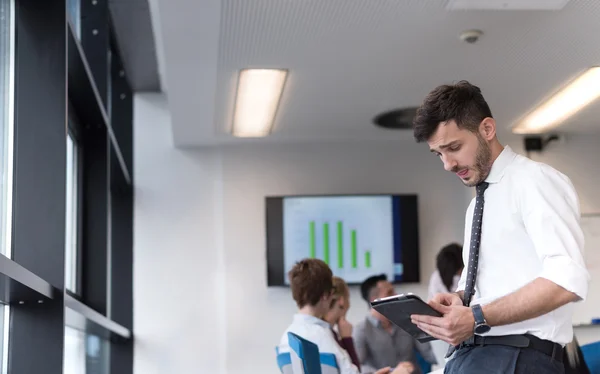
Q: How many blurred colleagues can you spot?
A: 4